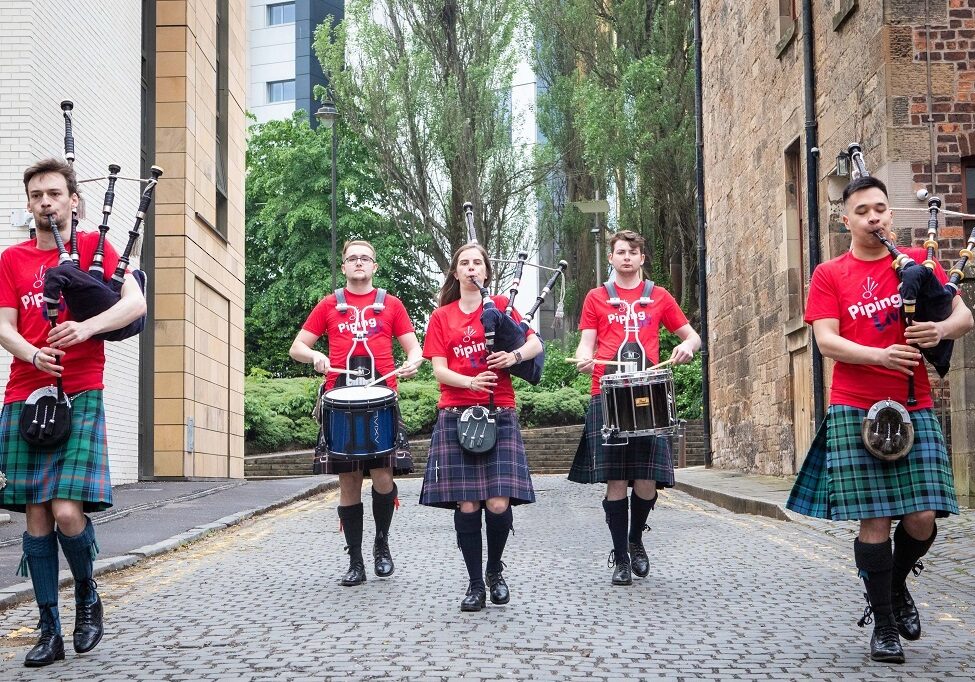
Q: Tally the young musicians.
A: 5